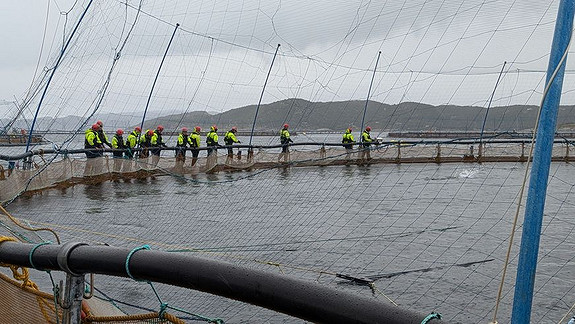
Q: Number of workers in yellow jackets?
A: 13